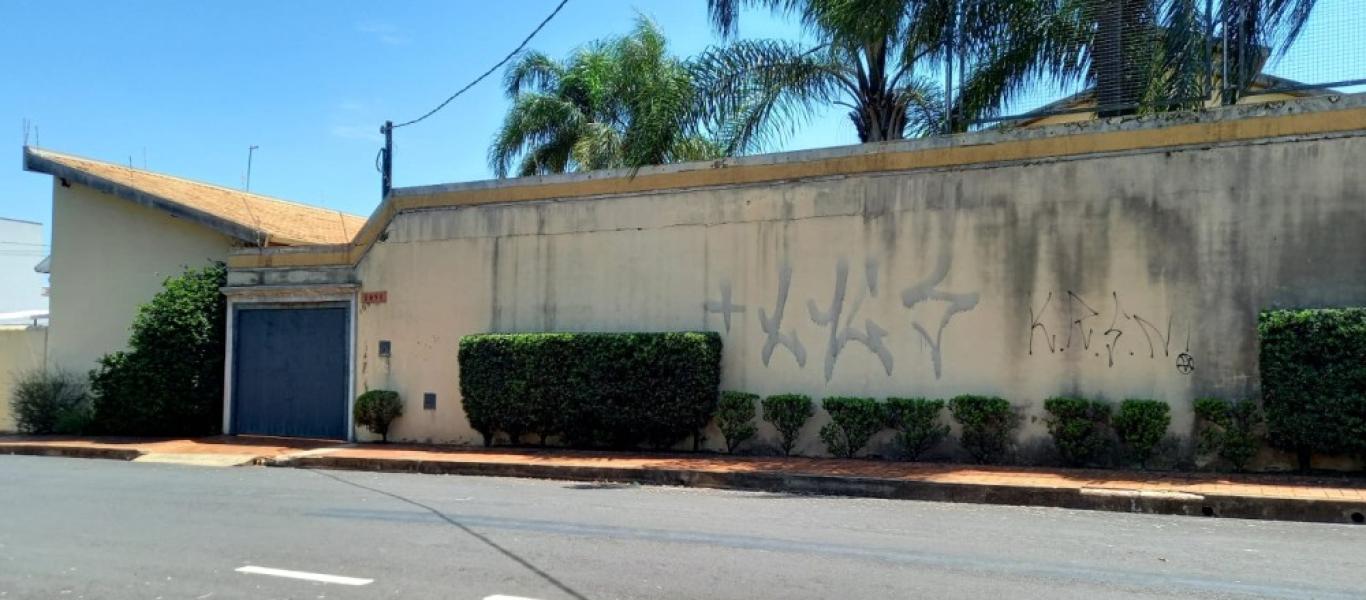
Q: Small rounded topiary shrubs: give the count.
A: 9